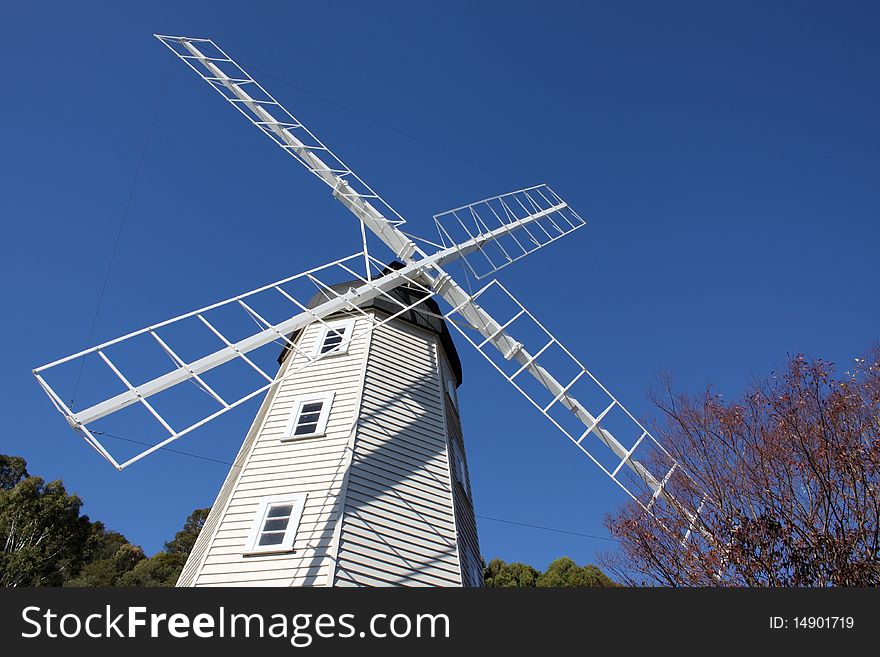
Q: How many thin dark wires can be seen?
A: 3